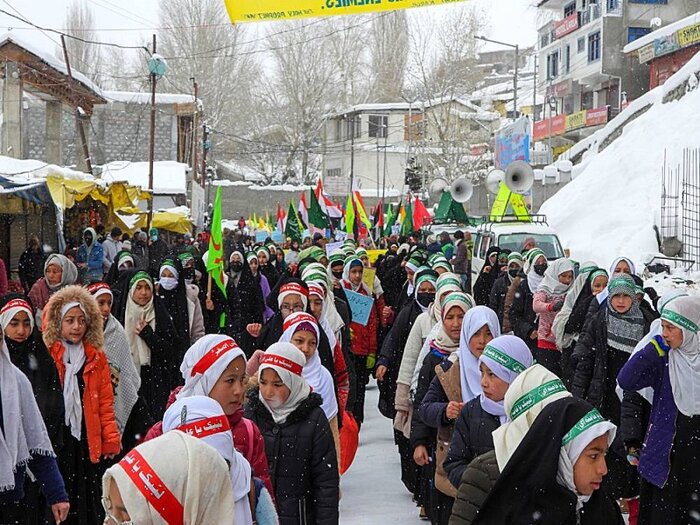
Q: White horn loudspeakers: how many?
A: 4